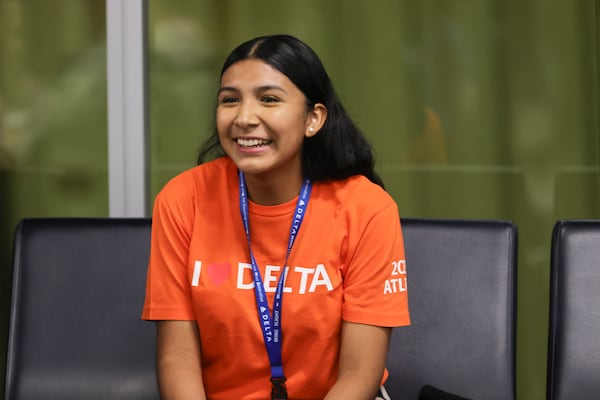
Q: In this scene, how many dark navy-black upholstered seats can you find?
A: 3